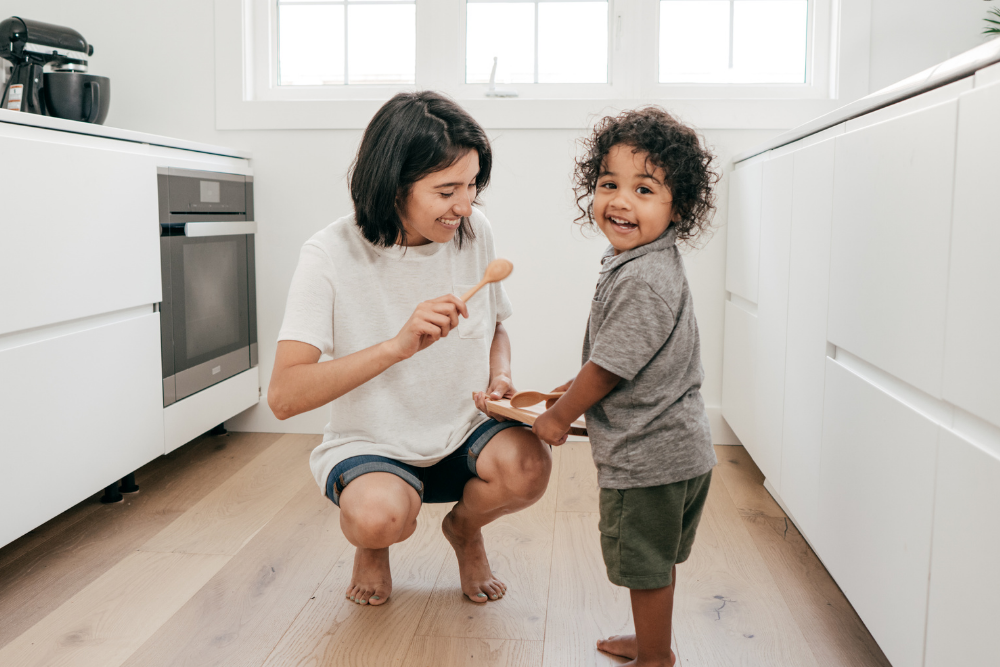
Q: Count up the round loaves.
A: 0